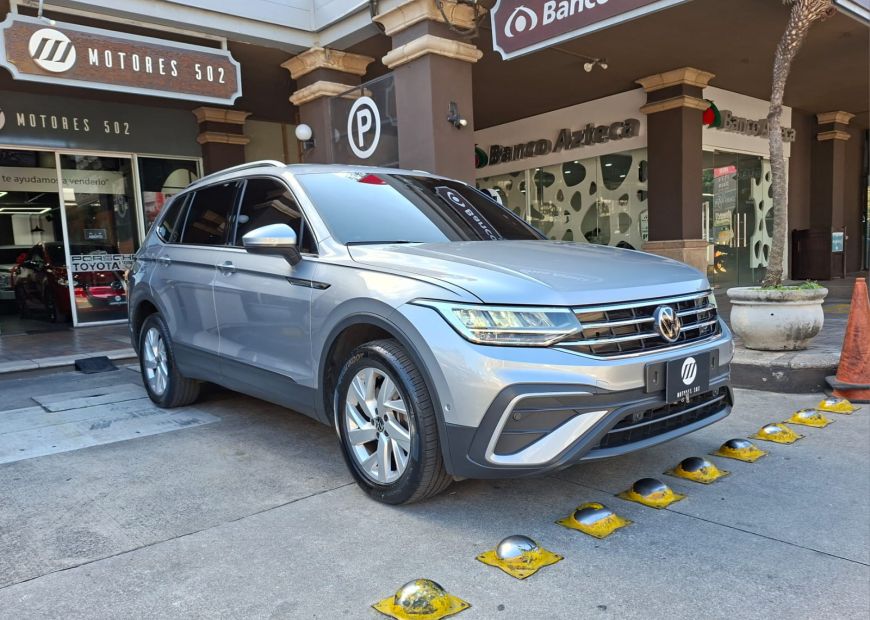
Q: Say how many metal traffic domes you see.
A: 9